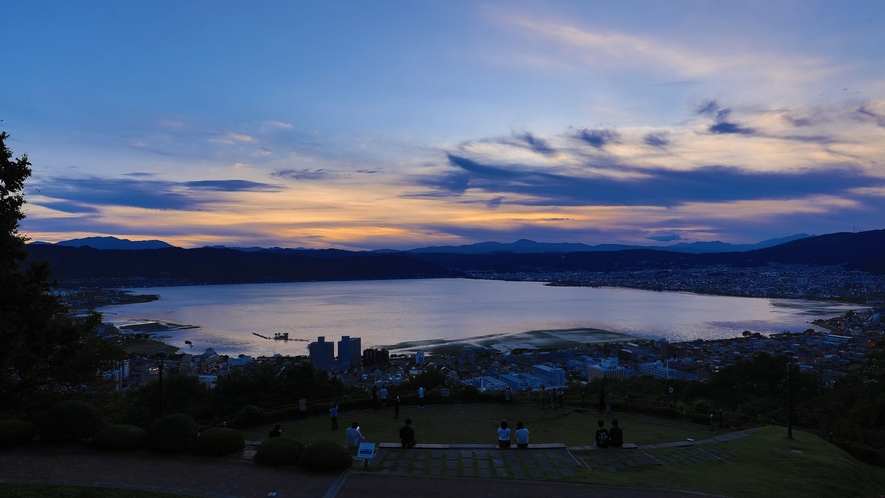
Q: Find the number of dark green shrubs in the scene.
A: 7